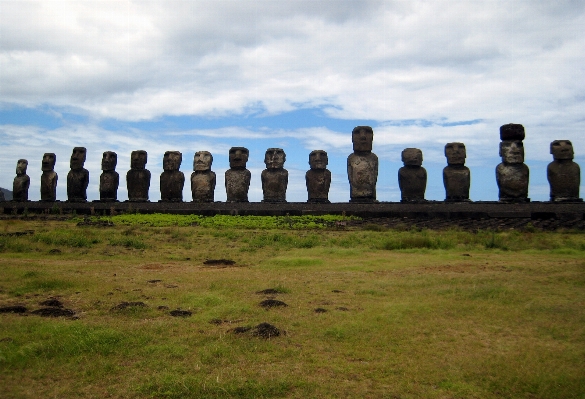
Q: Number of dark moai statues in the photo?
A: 15